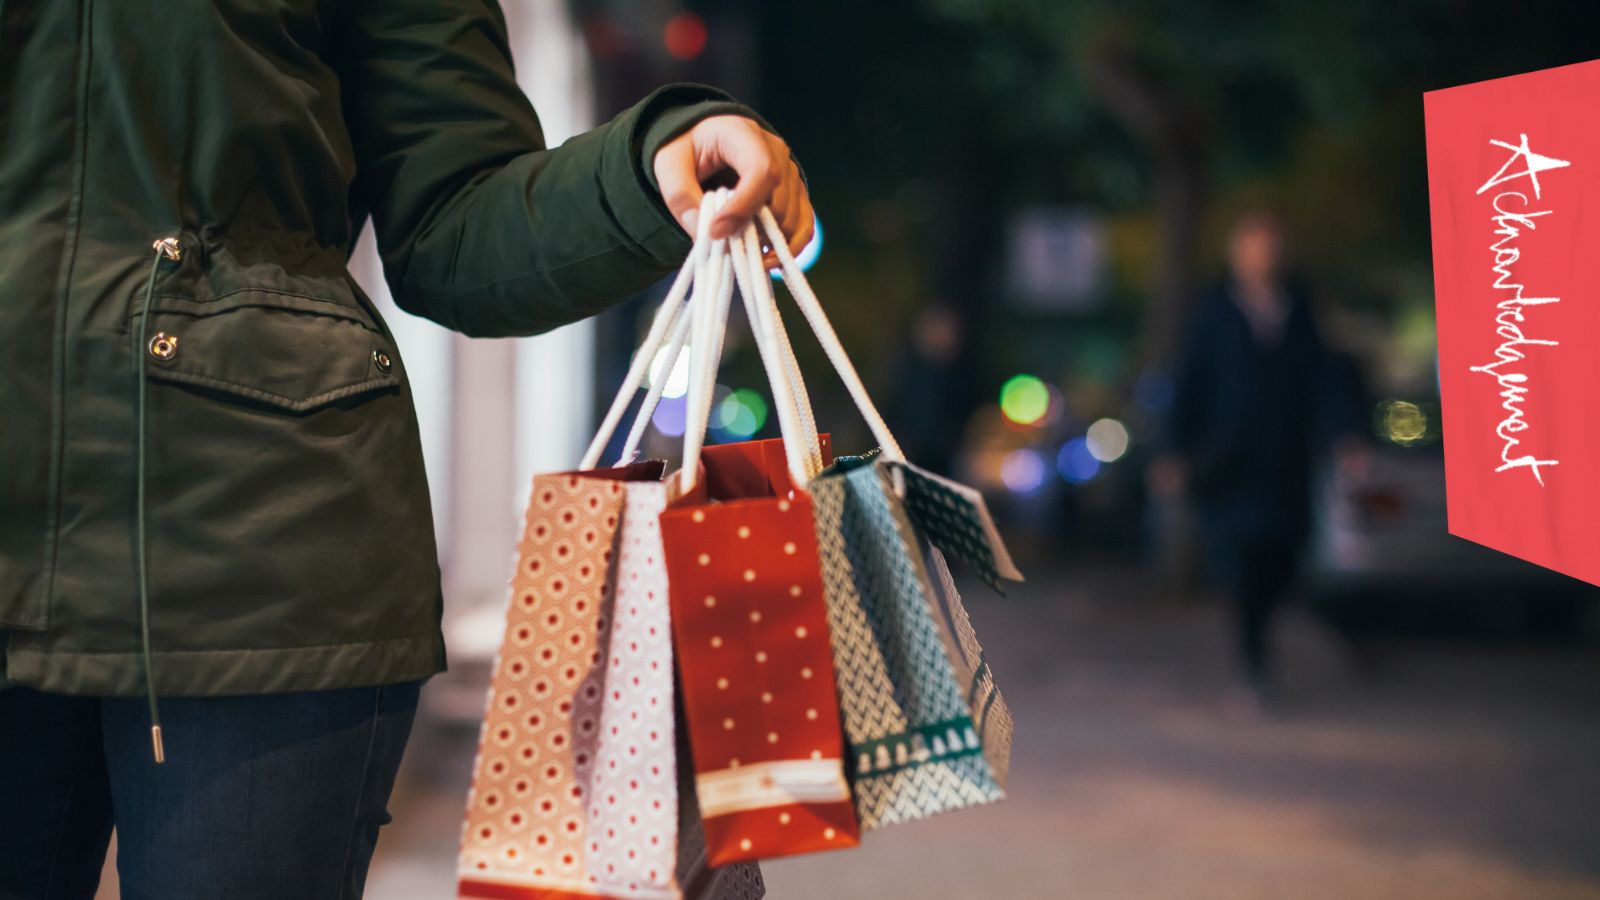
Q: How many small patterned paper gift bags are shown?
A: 3